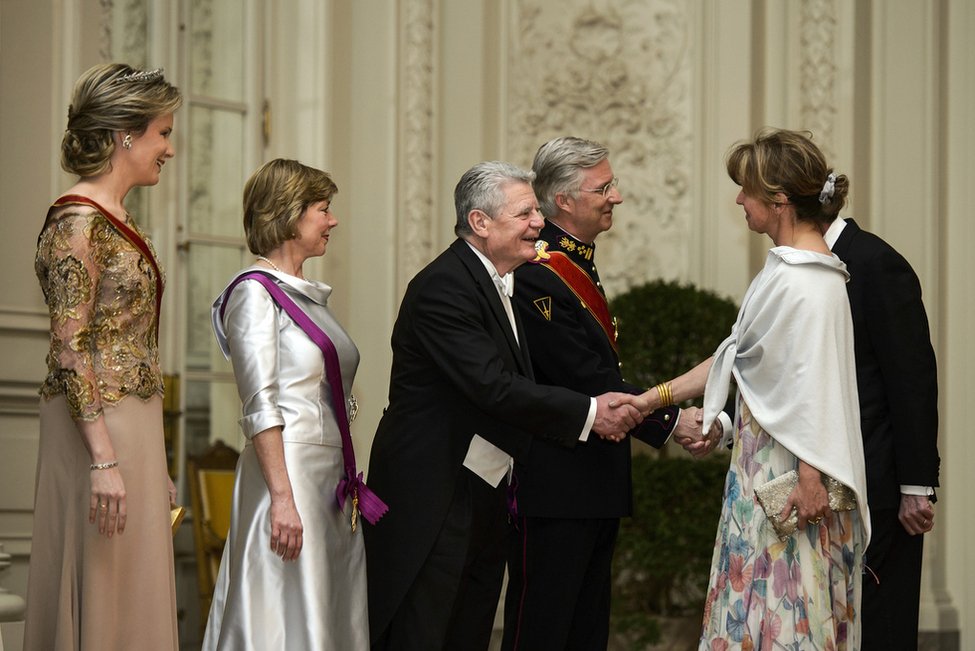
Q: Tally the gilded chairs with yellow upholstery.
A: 1